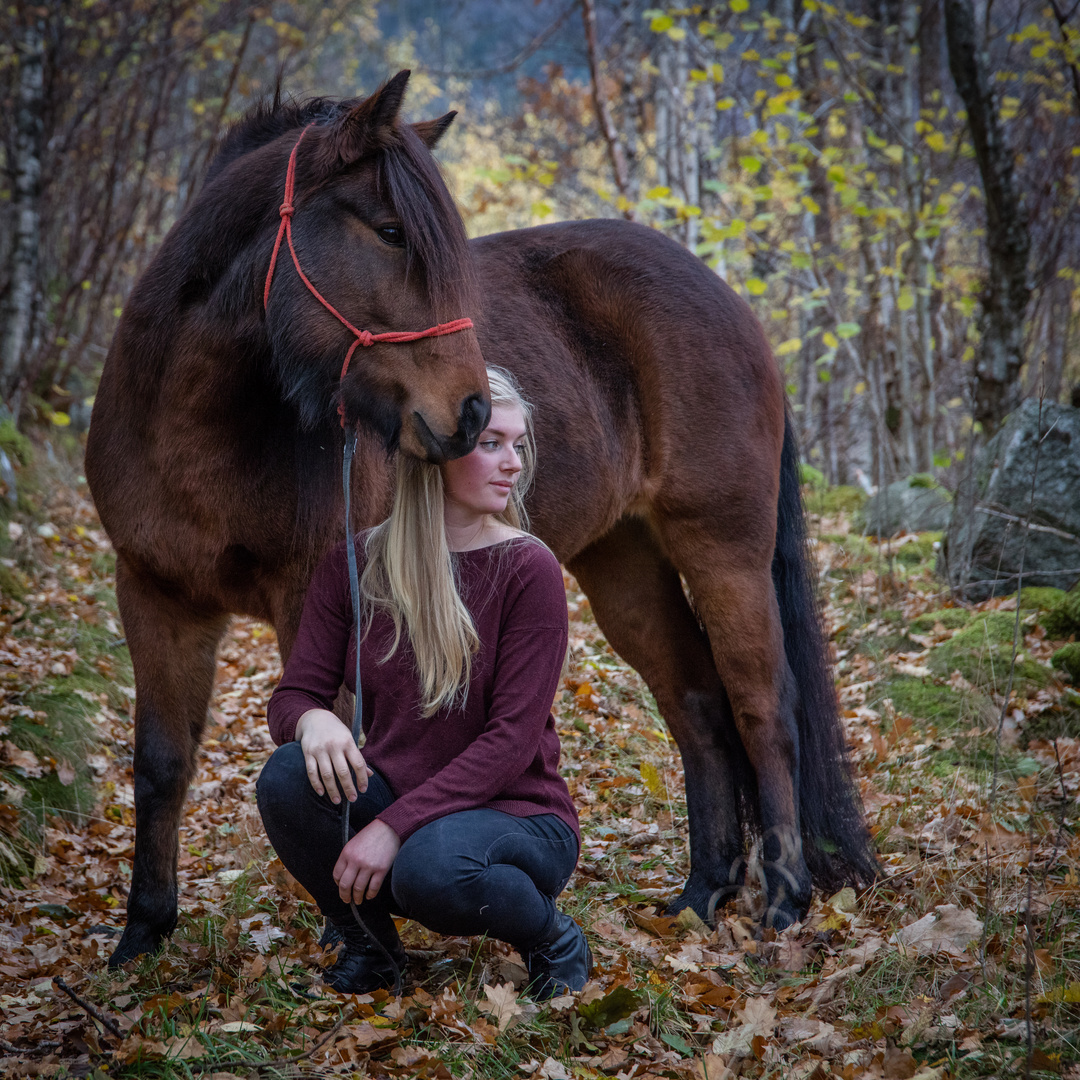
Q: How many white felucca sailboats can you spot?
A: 0